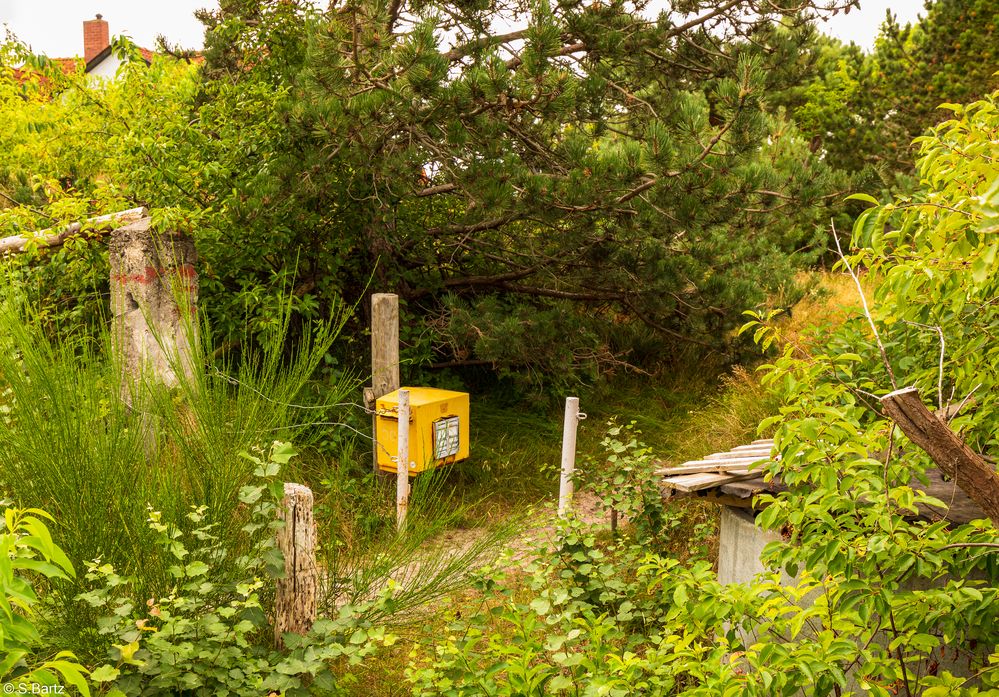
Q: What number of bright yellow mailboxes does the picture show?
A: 1